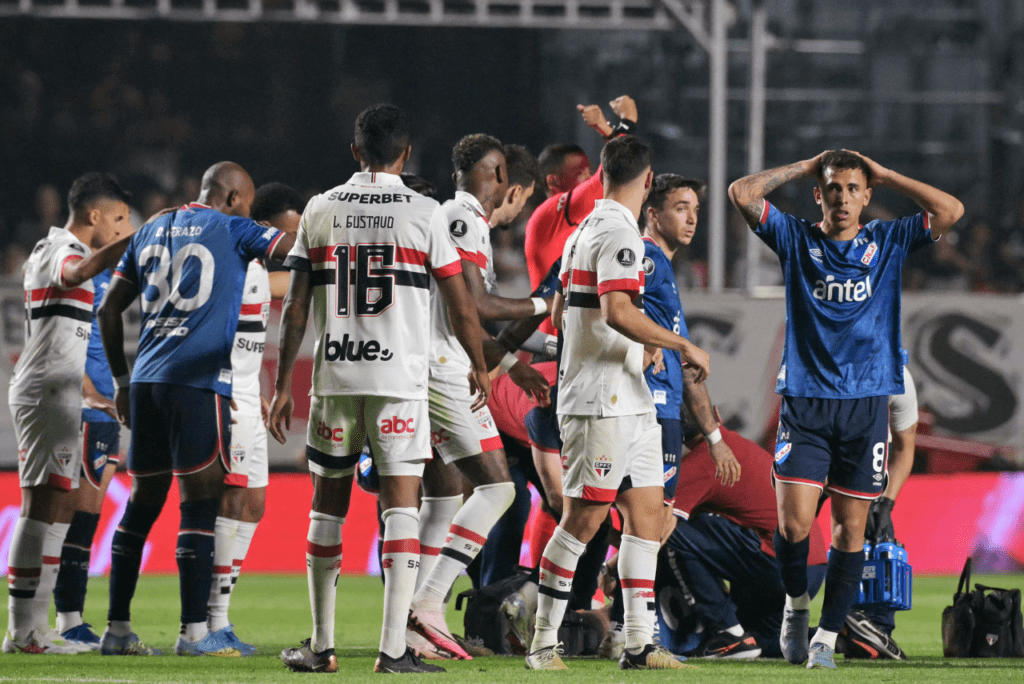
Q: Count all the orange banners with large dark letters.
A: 0